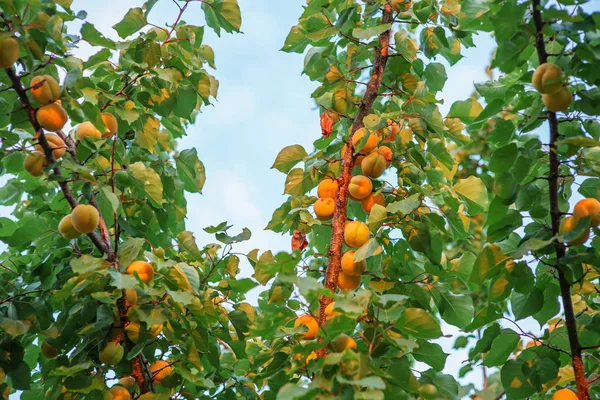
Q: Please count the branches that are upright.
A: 3